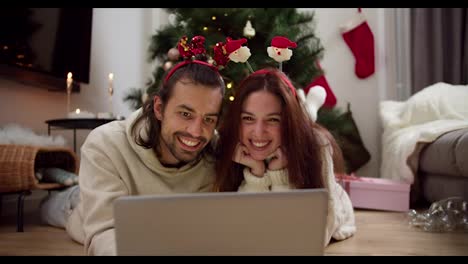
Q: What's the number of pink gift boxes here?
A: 1